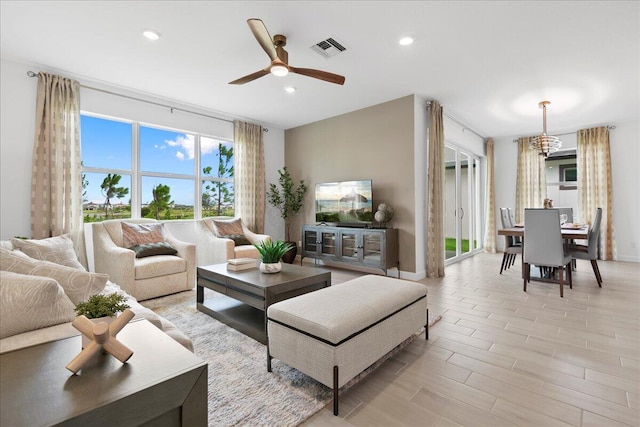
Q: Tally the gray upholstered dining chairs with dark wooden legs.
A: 5